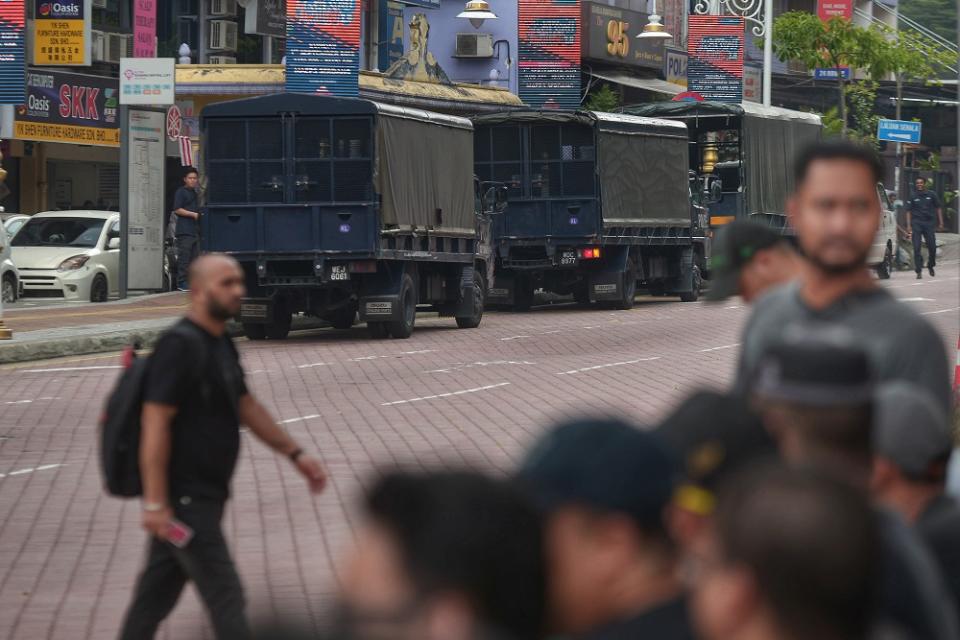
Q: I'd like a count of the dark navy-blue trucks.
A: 3